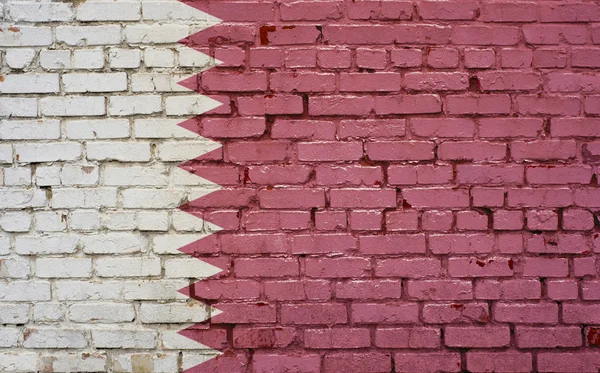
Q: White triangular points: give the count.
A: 9